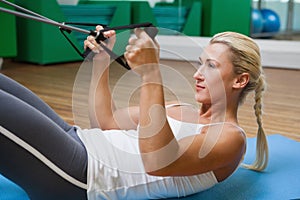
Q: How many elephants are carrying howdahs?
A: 0